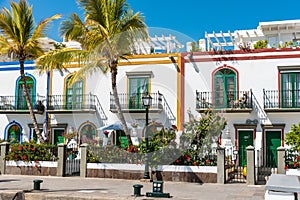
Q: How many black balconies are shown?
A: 5